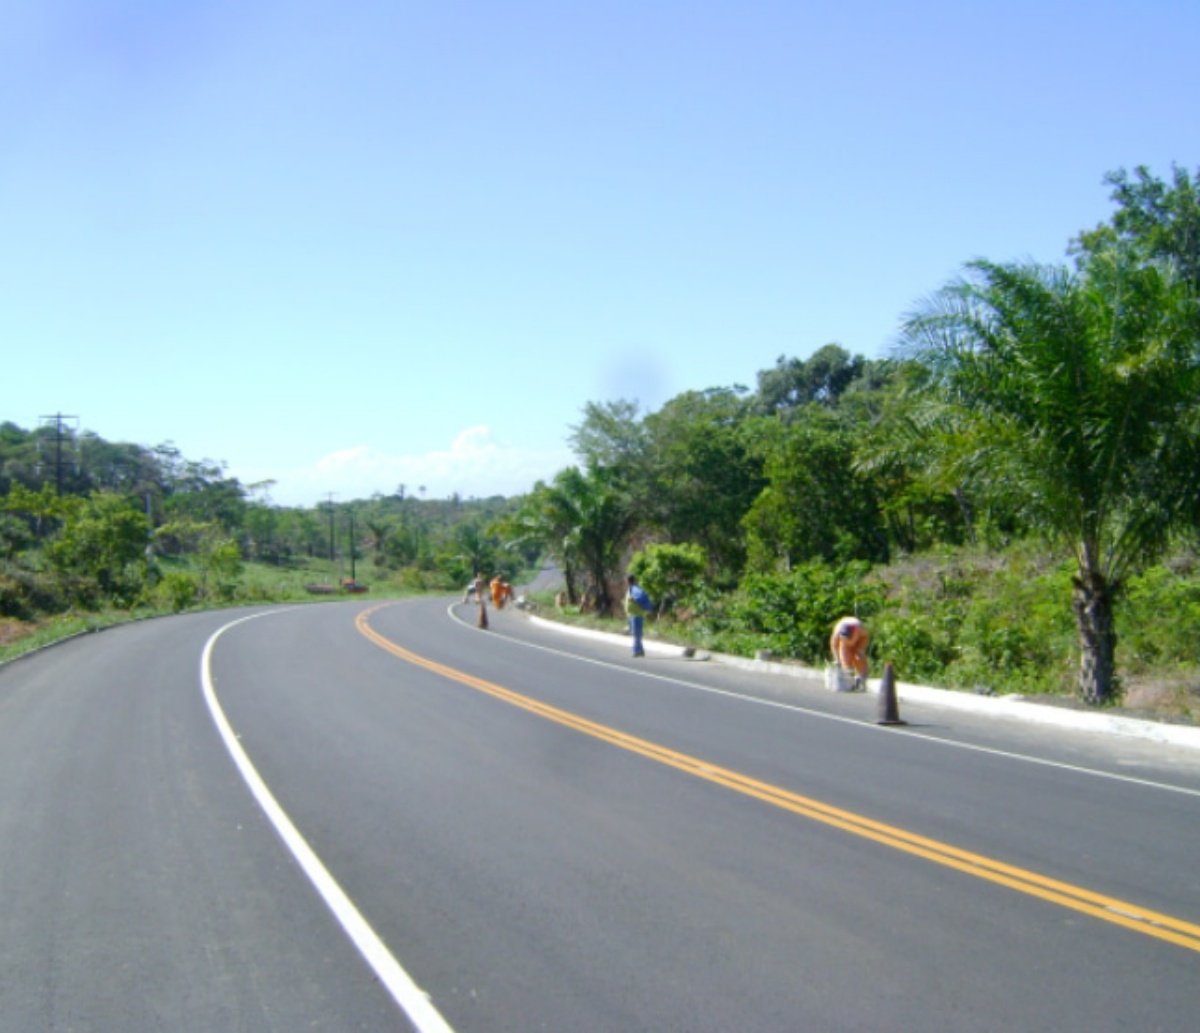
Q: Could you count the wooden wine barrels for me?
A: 0